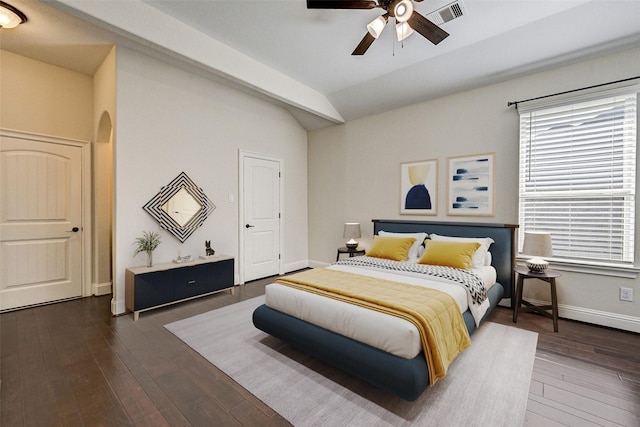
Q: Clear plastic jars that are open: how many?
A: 0